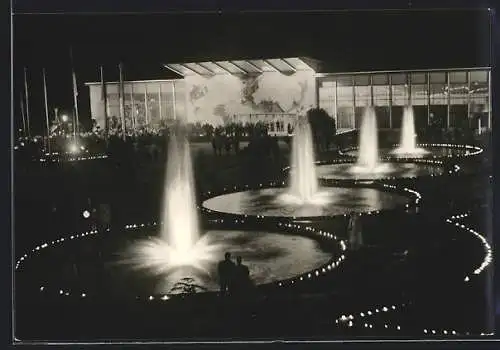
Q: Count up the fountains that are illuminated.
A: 4